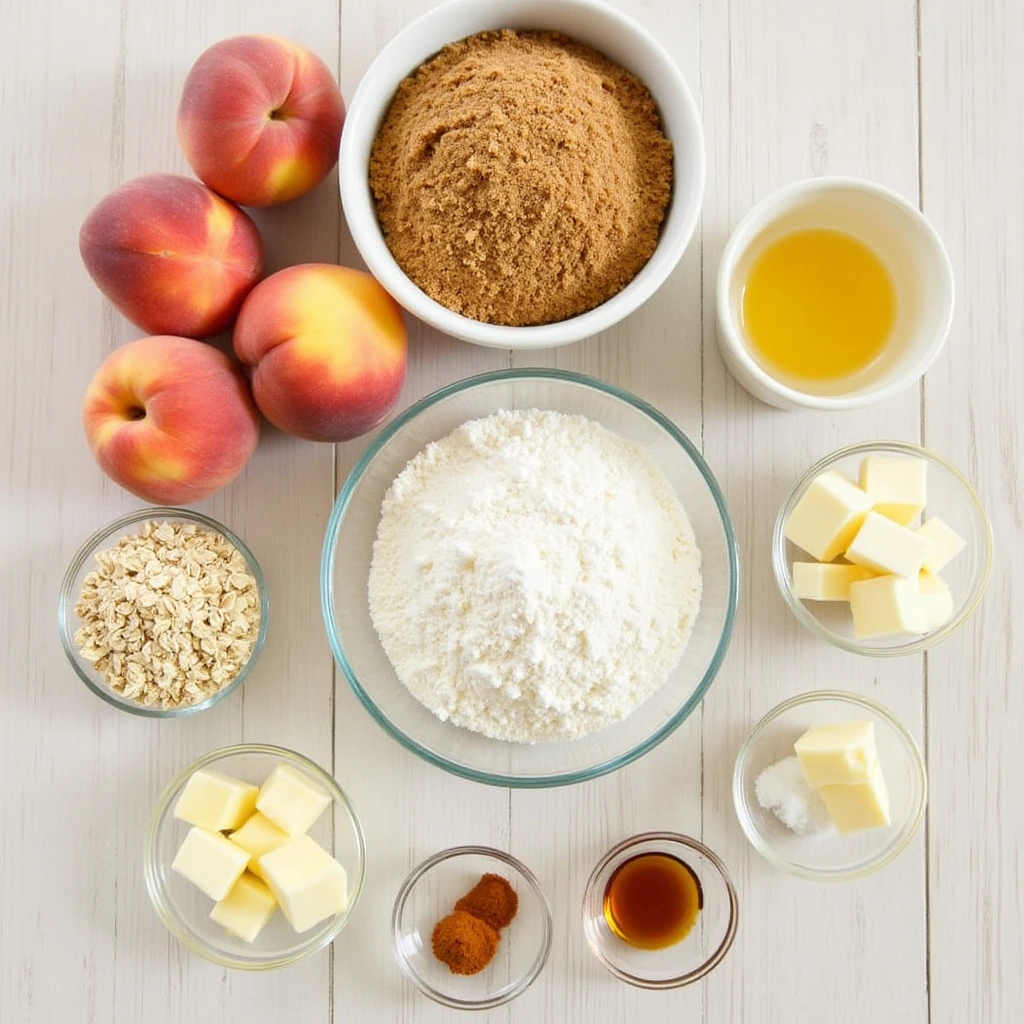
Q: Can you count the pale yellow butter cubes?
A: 15